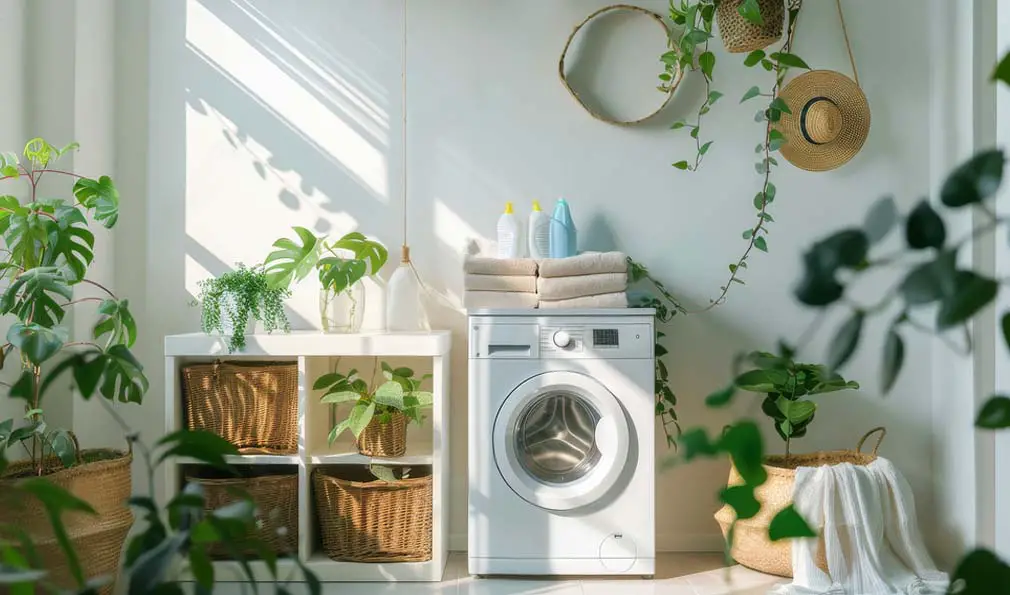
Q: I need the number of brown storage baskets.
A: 3